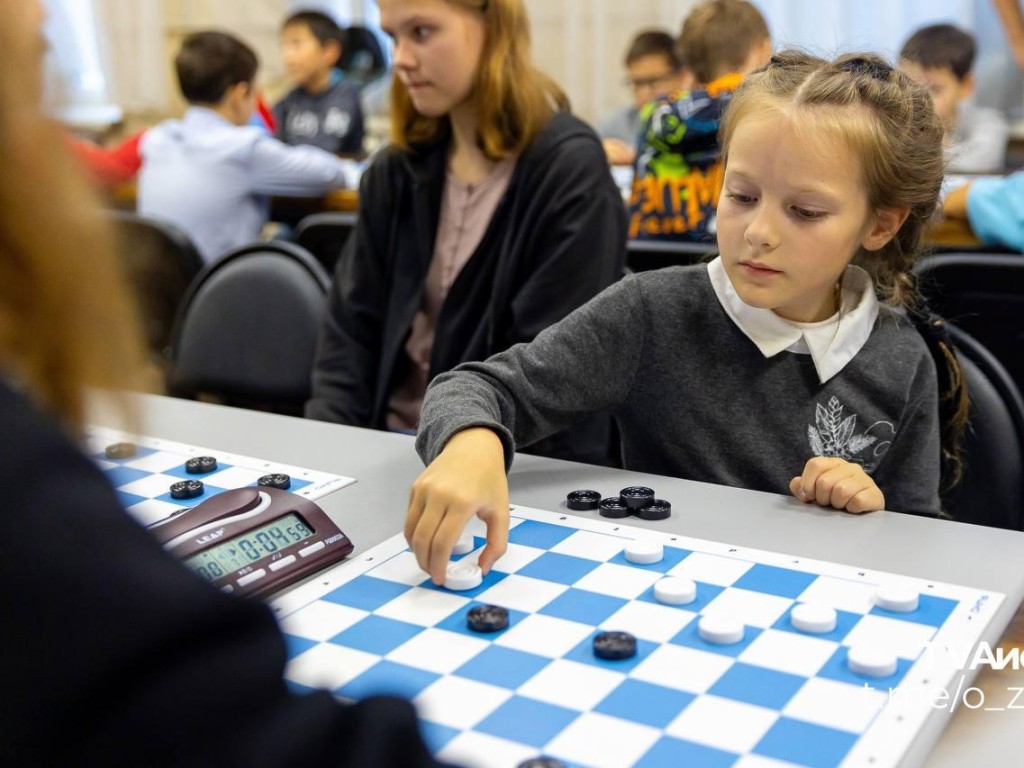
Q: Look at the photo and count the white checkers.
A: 8